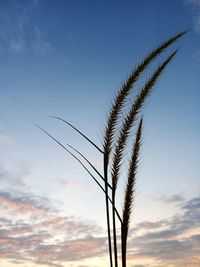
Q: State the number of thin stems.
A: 3